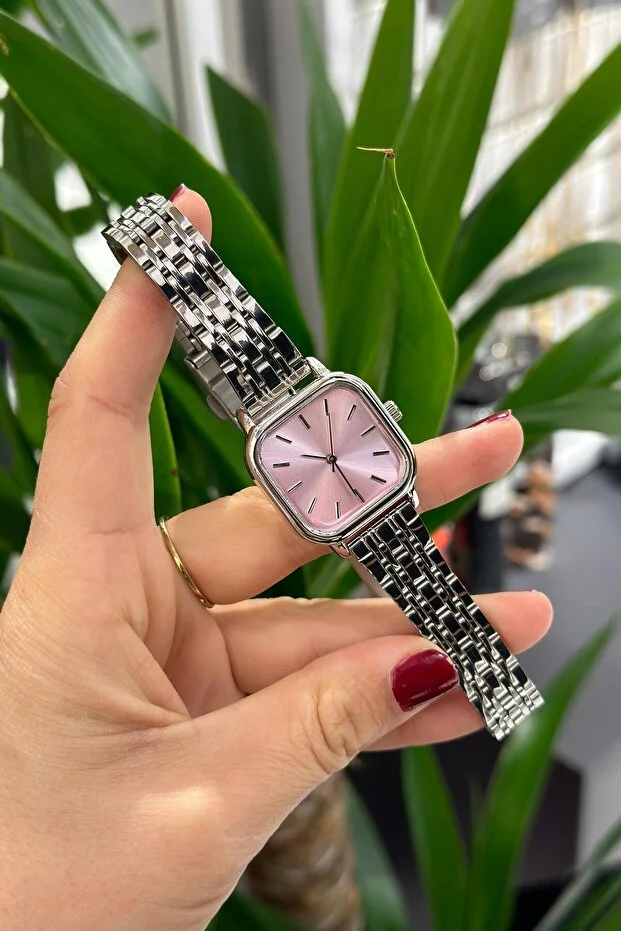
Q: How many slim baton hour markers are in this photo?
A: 12